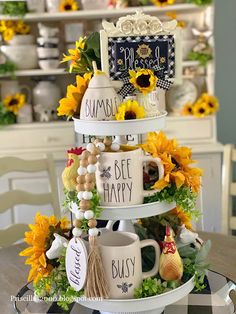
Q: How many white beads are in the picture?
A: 11